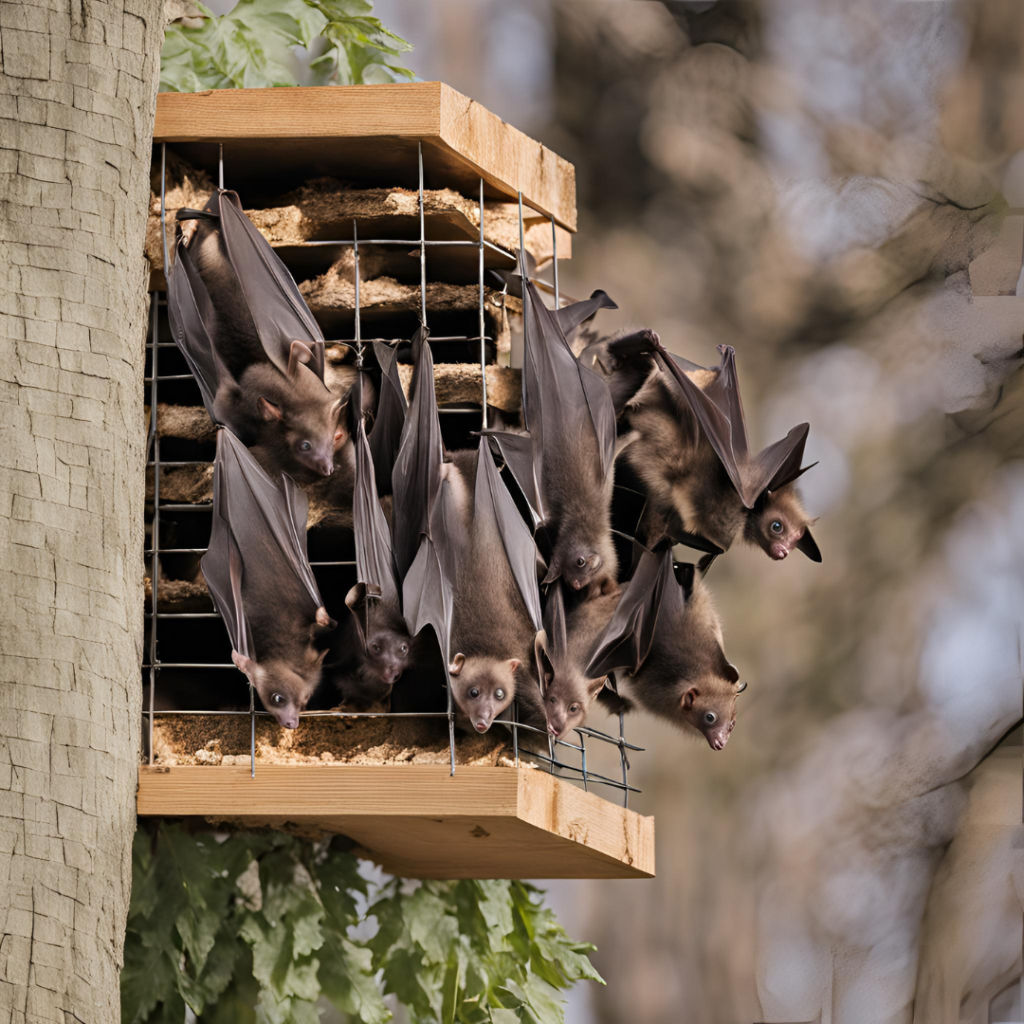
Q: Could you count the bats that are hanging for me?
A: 8